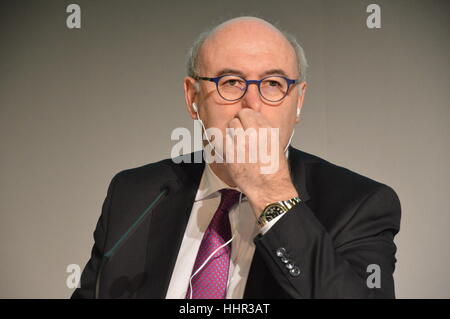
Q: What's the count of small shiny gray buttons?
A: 4